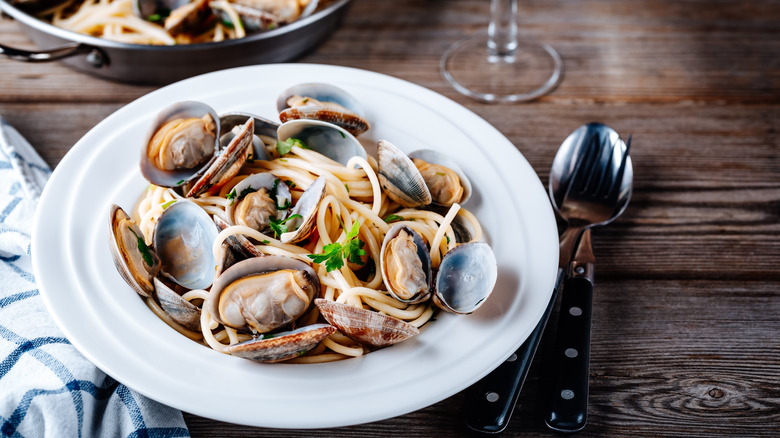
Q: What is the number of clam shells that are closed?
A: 0